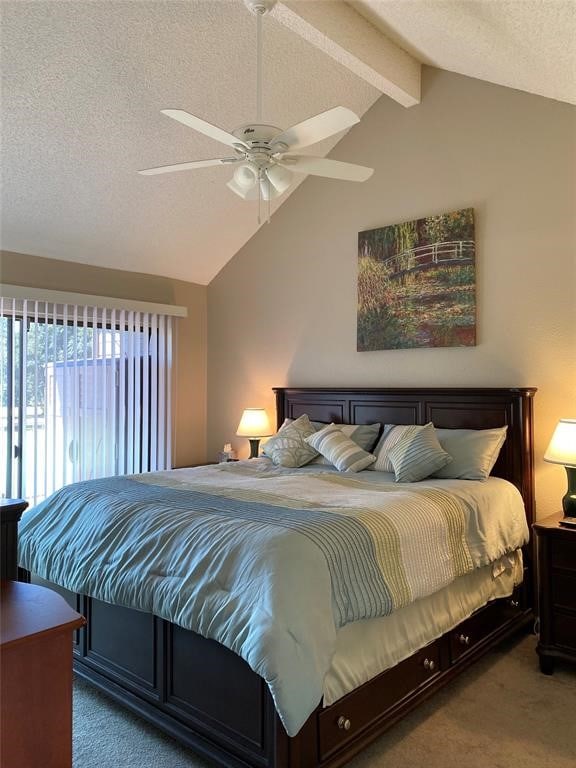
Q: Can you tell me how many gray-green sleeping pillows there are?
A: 2